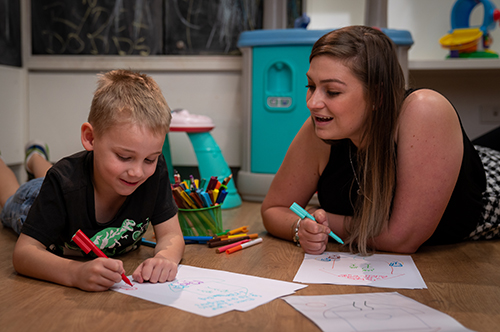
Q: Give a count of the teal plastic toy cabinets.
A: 1